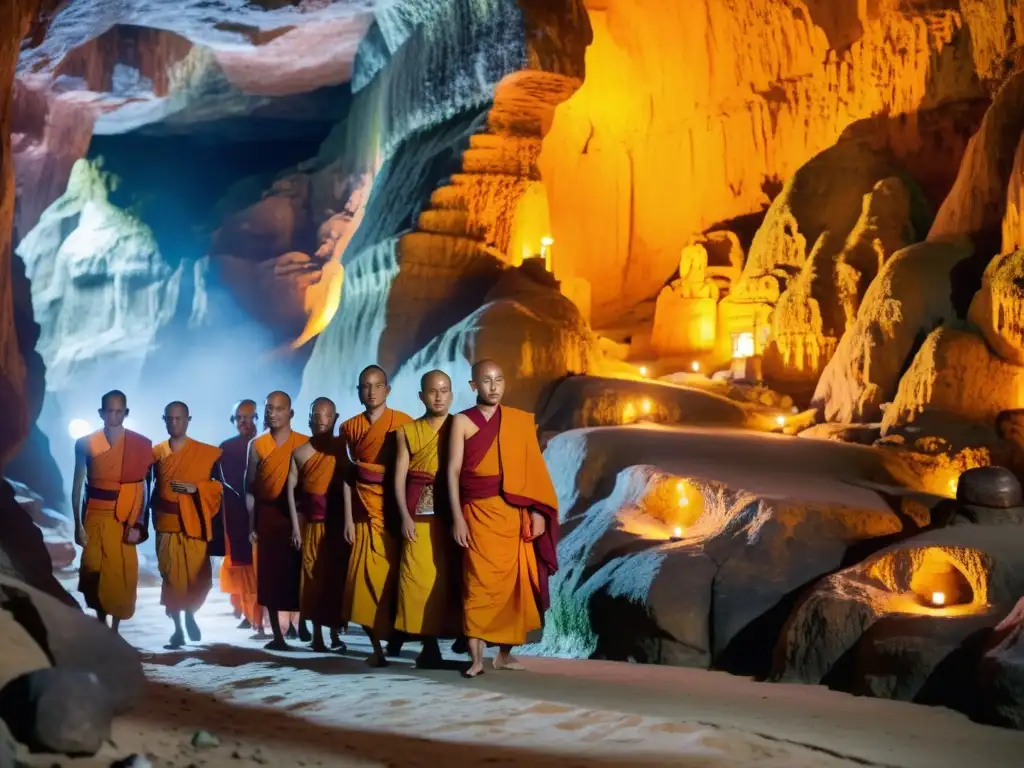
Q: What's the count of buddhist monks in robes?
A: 8